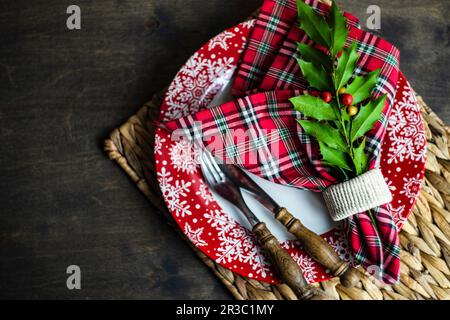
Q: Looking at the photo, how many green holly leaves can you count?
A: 11